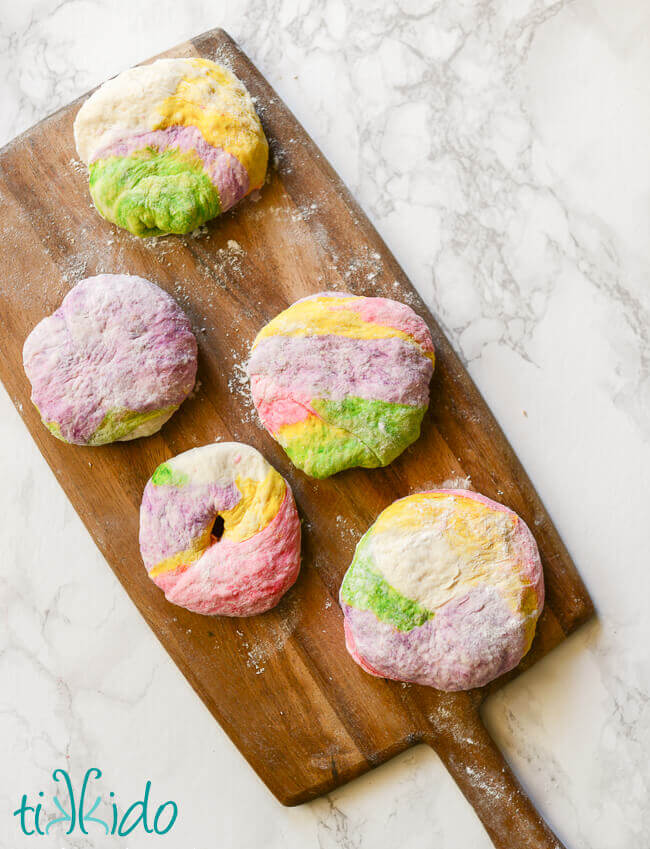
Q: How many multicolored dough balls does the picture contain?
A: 5